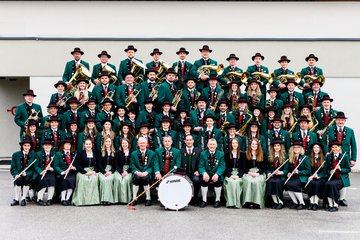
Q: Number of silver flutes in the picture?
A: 7